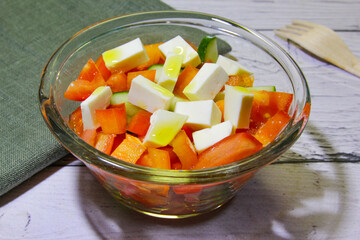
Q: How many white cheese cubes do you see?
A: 11